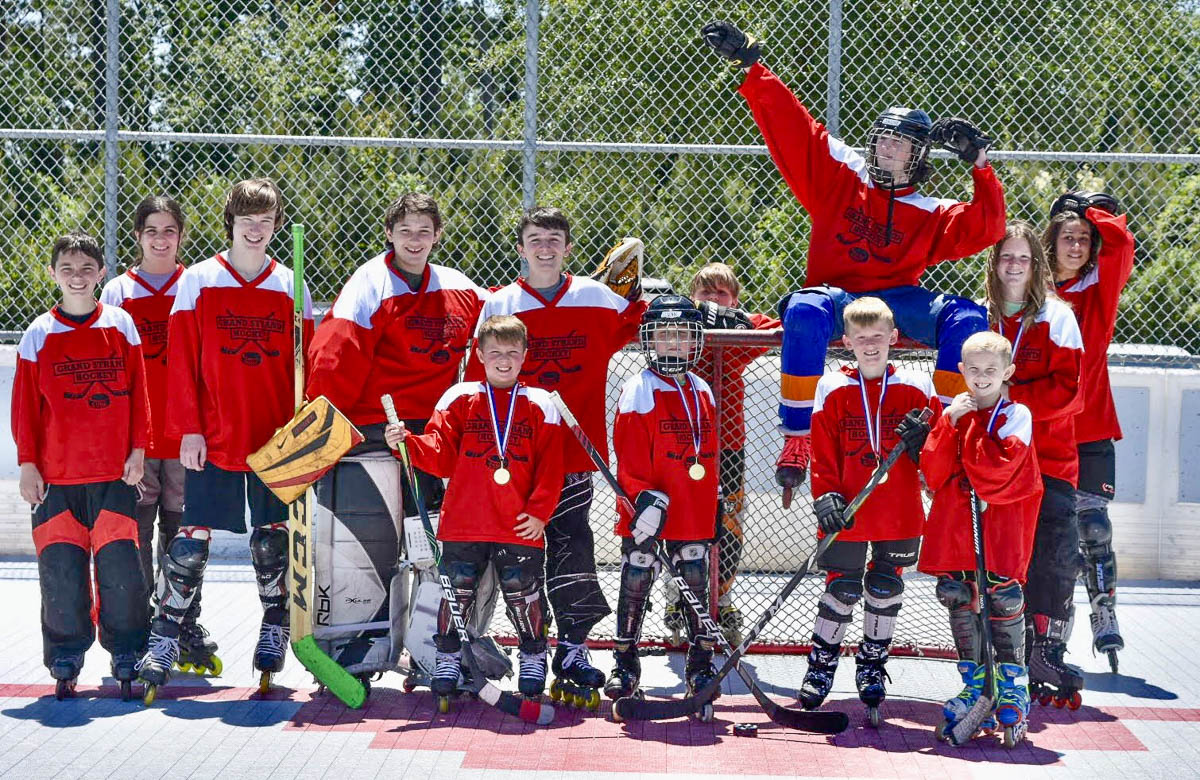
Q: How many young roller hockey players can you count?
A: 13